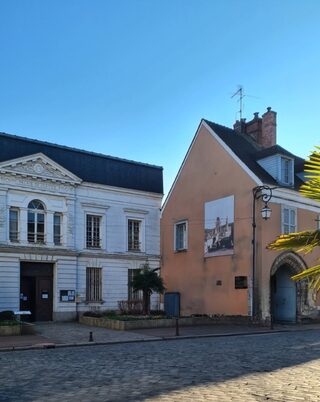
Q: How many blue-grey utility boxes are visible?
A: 1